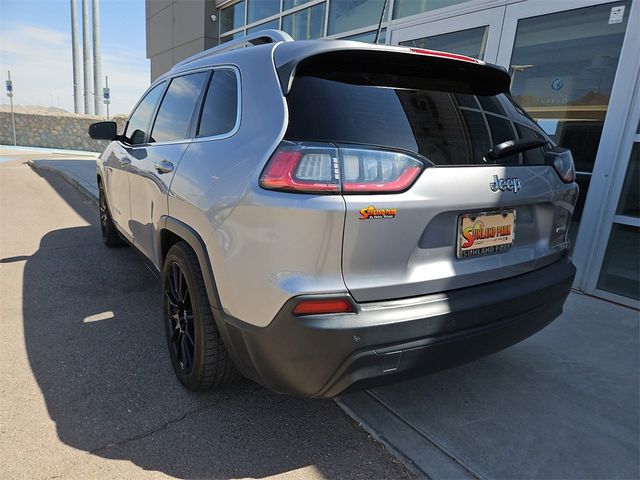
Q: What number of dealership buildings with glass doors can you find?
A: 1